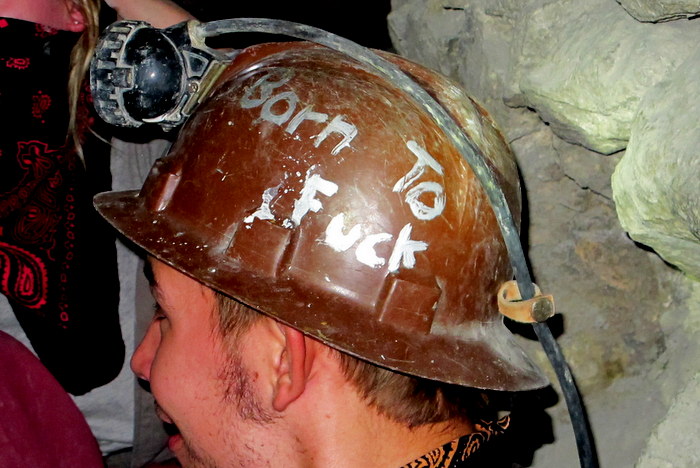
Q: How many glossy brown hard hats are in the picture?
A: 1